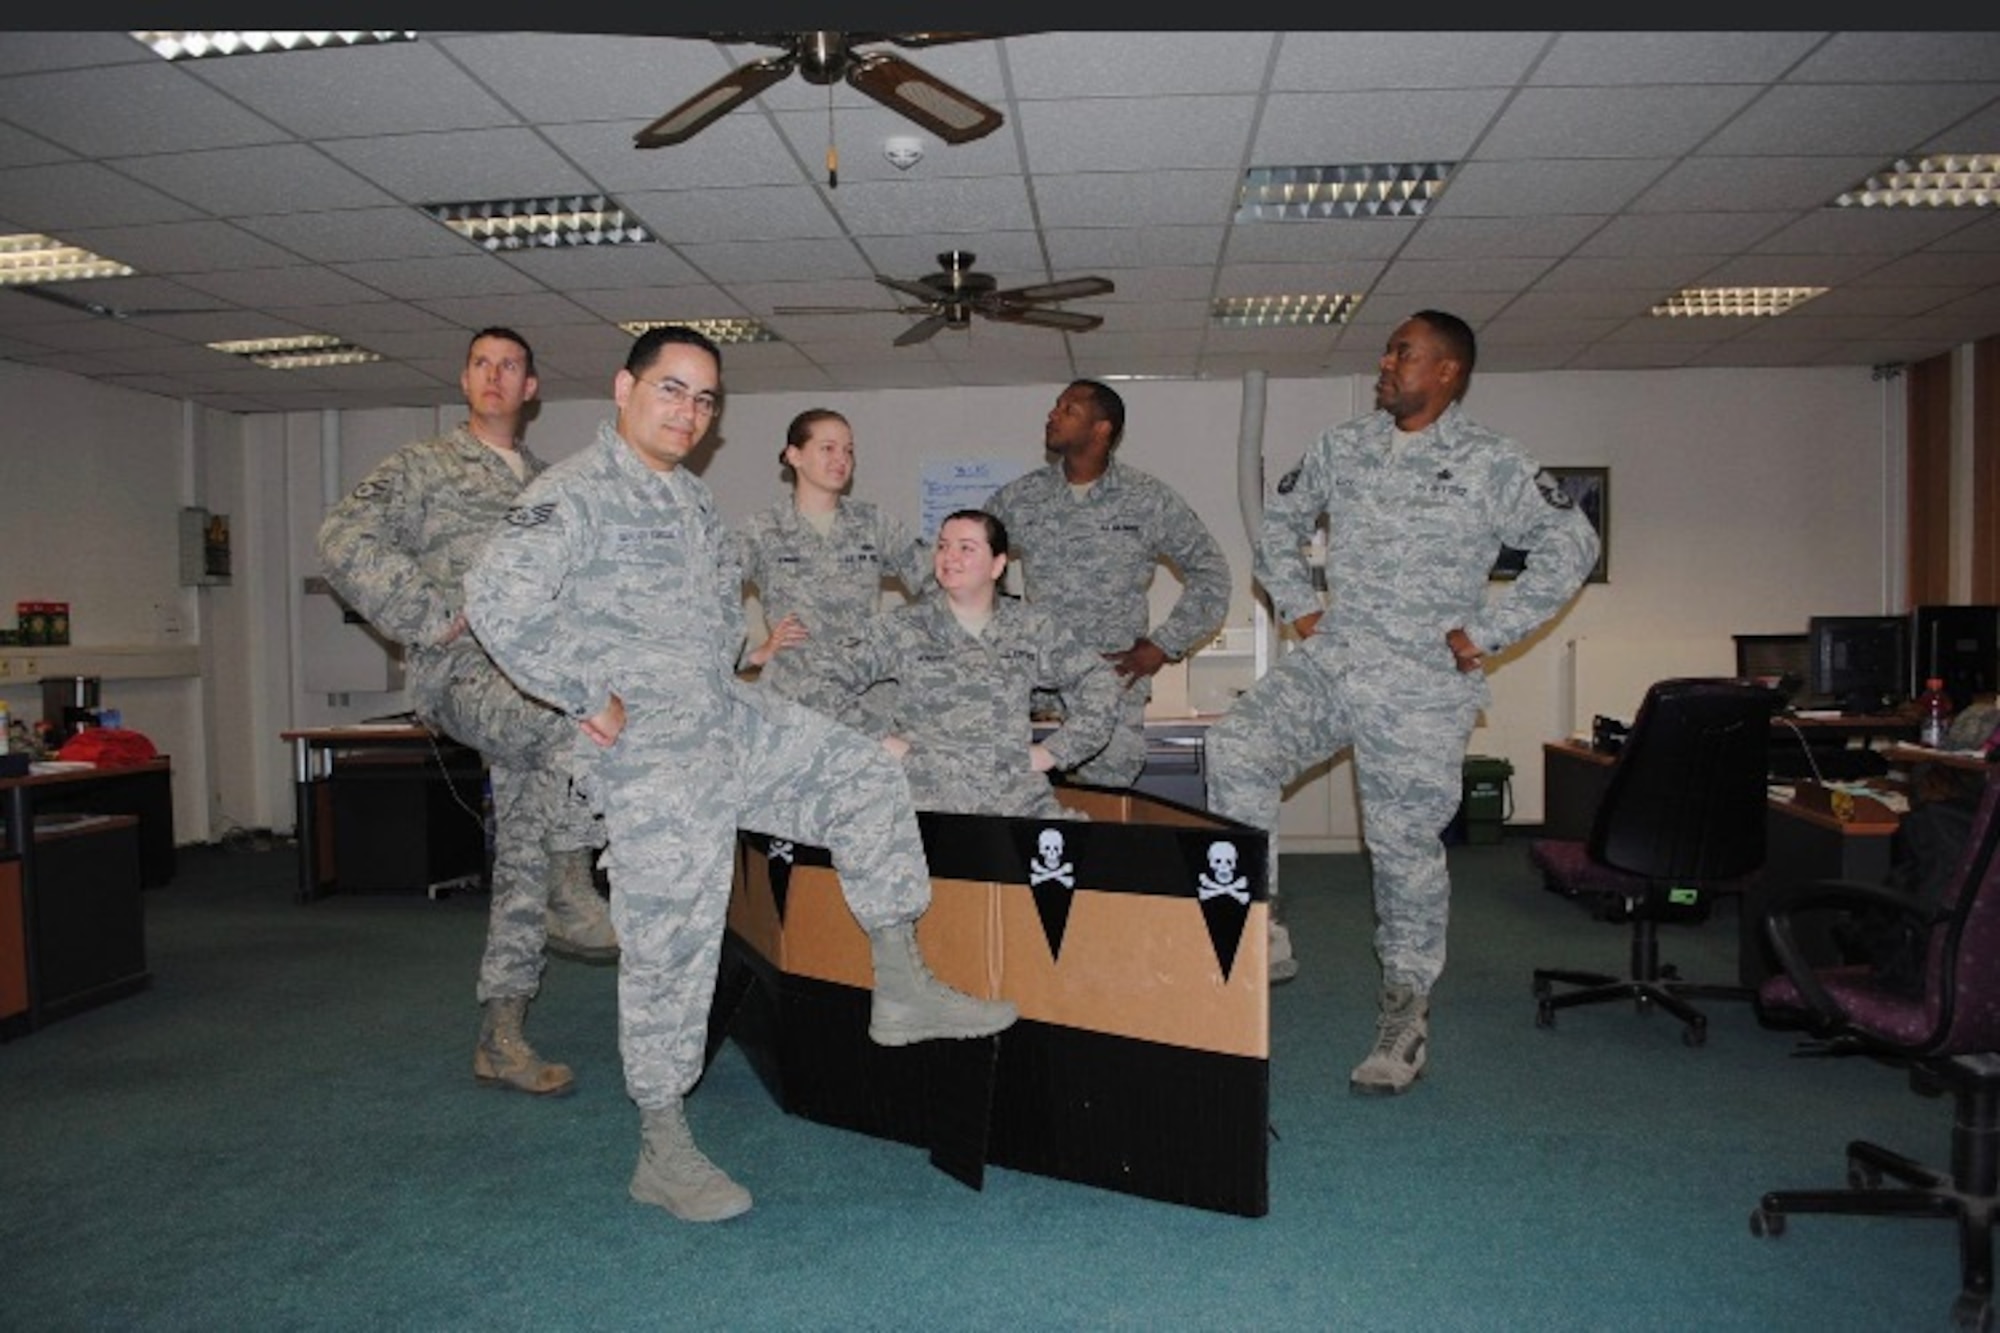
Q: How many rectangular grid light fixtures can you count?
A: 9